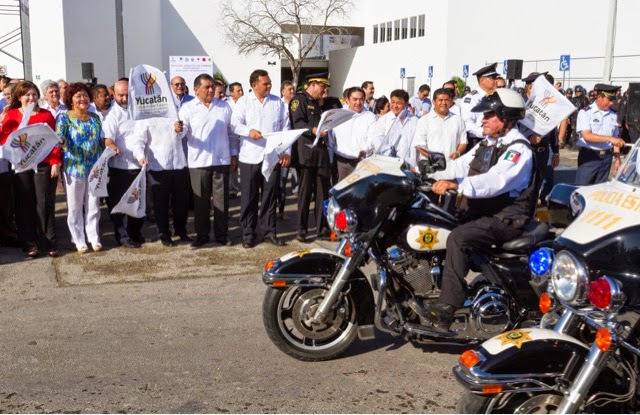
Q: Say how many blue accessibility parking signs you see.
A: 5